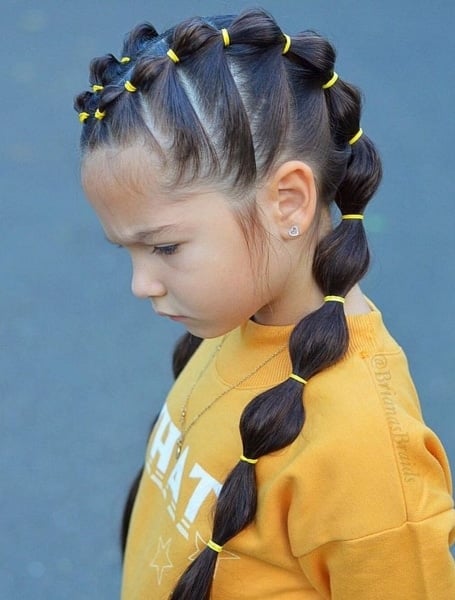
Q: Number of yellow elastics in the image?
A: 15